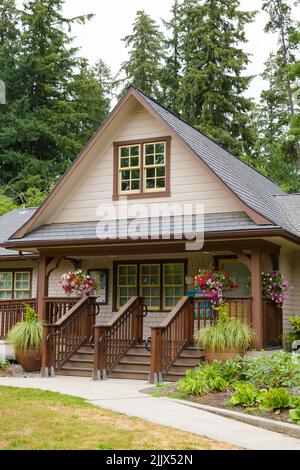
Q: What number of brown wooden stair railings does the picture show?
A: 3